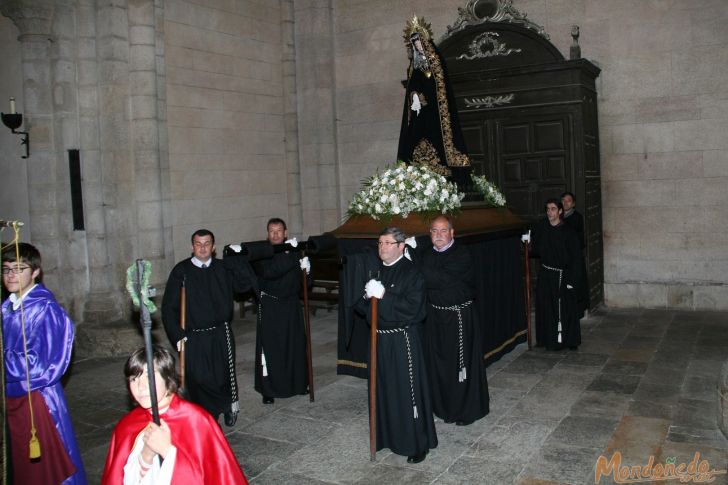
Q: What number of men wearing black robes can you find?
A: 6